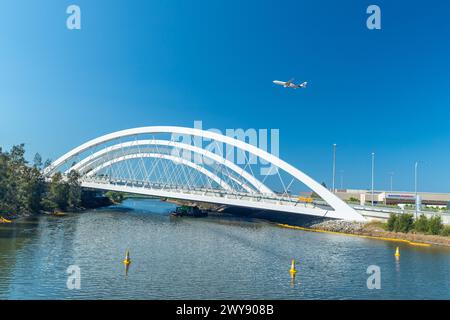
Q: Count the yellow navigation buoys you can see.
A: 3